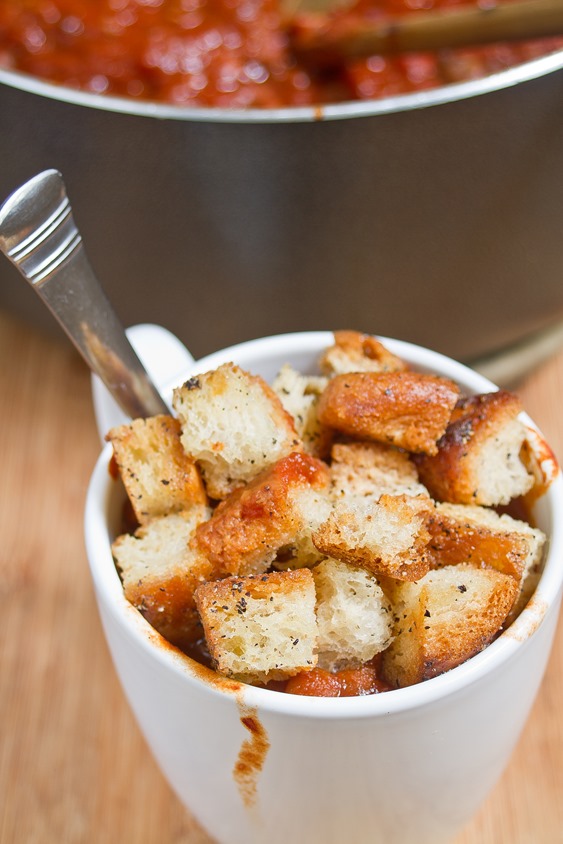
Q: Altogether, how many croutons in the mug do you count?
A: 14